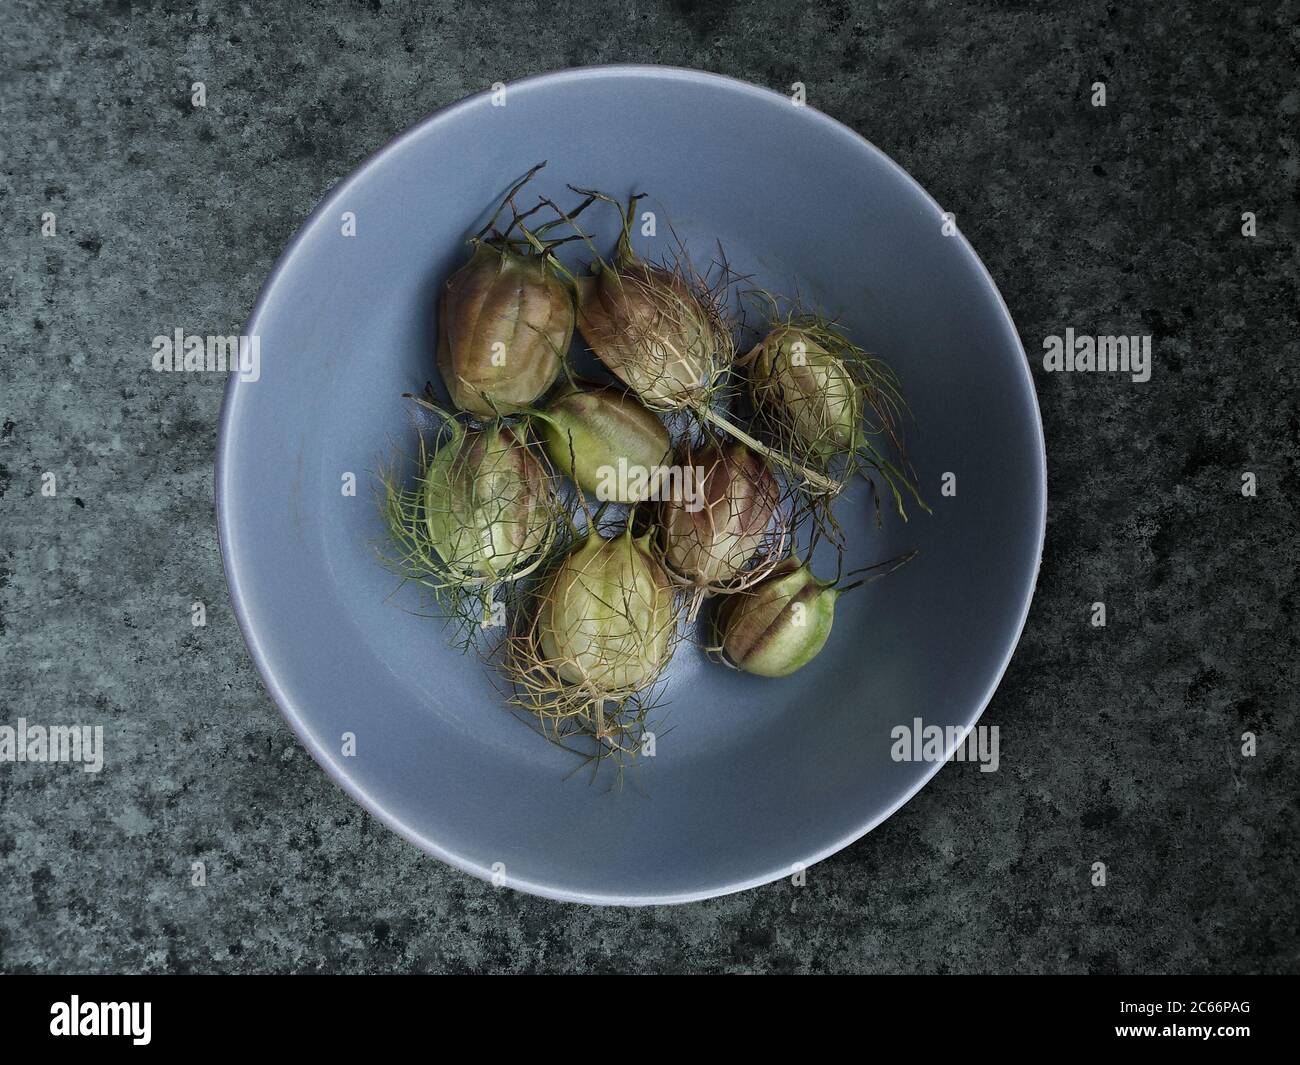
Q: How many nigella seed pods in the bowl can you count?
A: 8